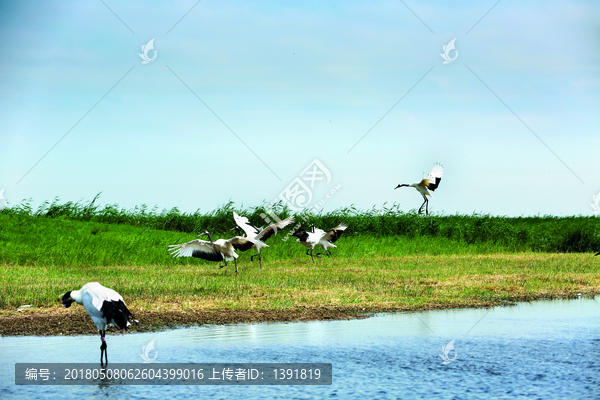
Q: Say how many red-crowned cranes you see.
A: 6